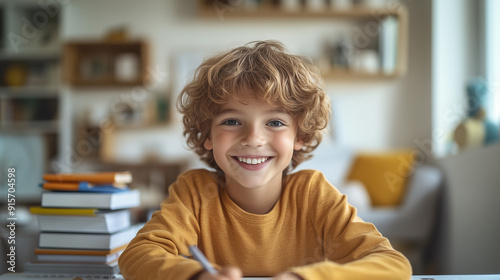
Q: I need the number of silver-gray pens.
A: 1